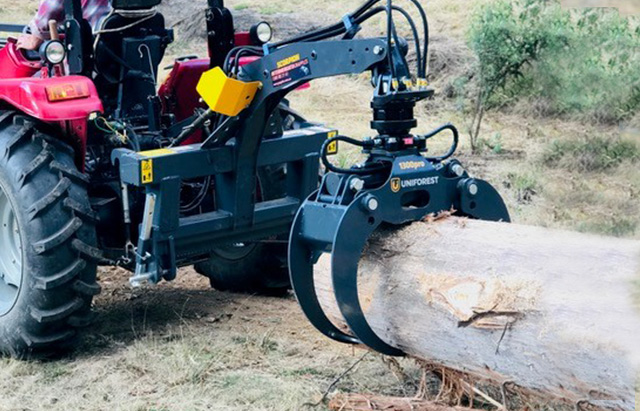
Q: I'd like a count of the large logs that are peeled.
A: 1